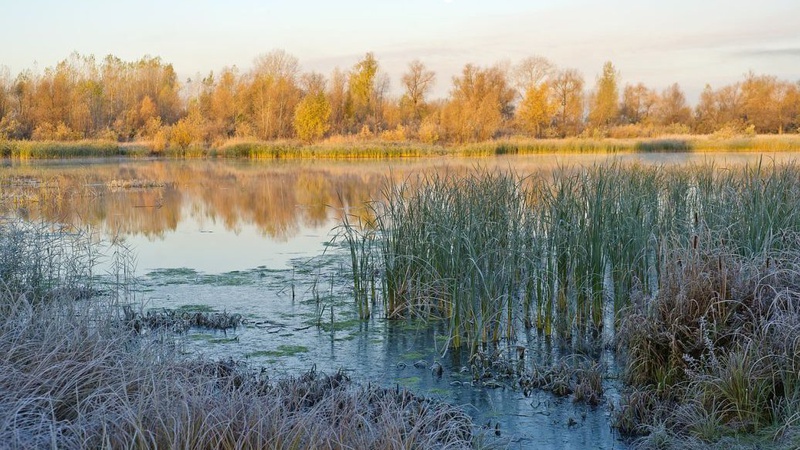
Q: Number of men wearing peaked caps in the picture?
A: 0